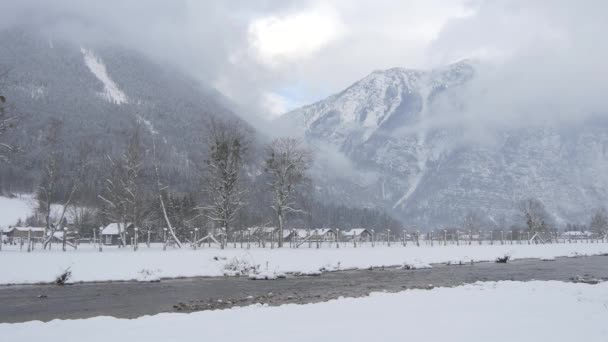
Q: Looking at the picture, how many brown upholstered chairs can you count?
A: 0